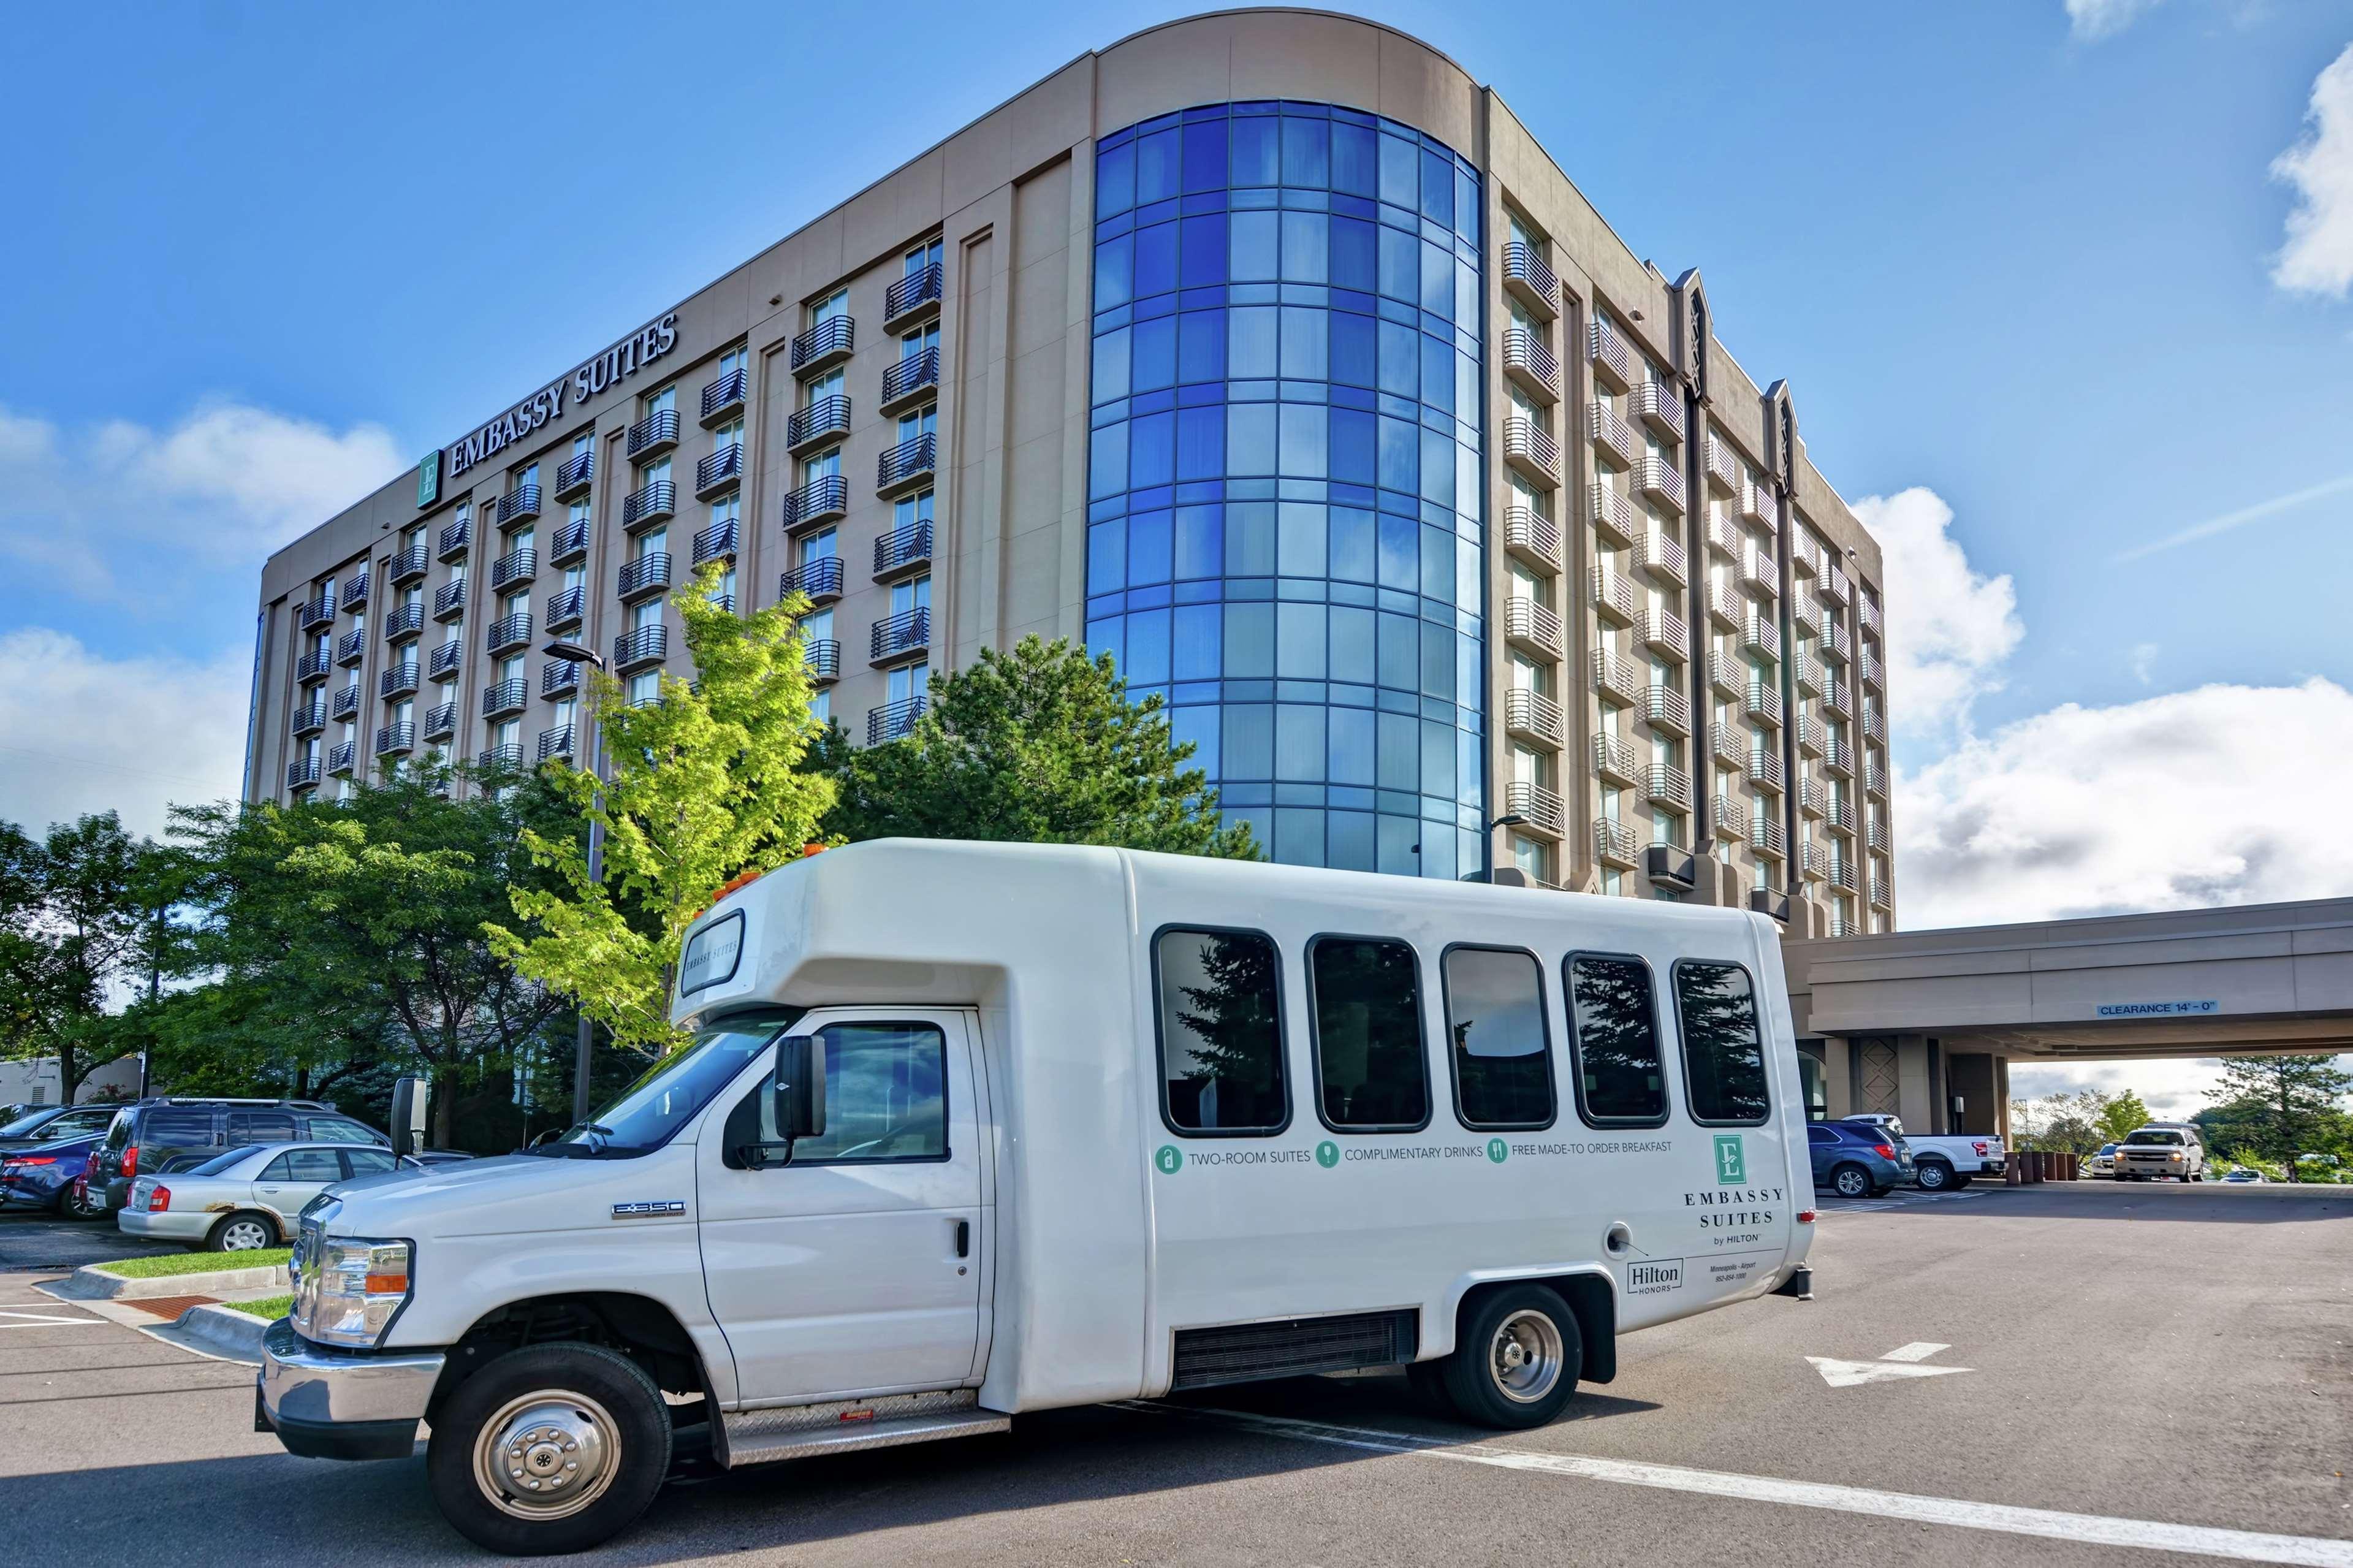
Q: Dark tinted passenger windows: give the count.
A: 5